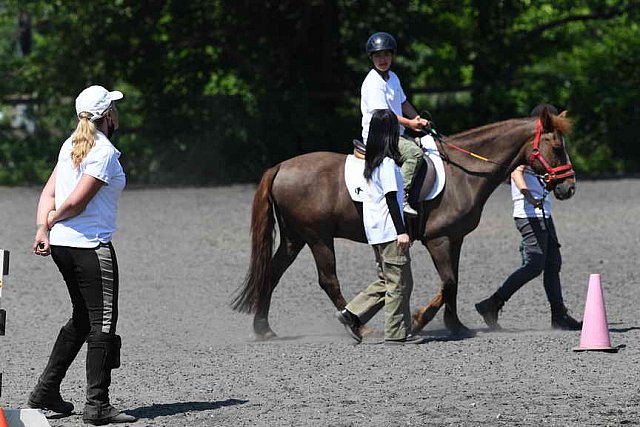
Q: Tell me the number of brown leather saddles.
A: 1